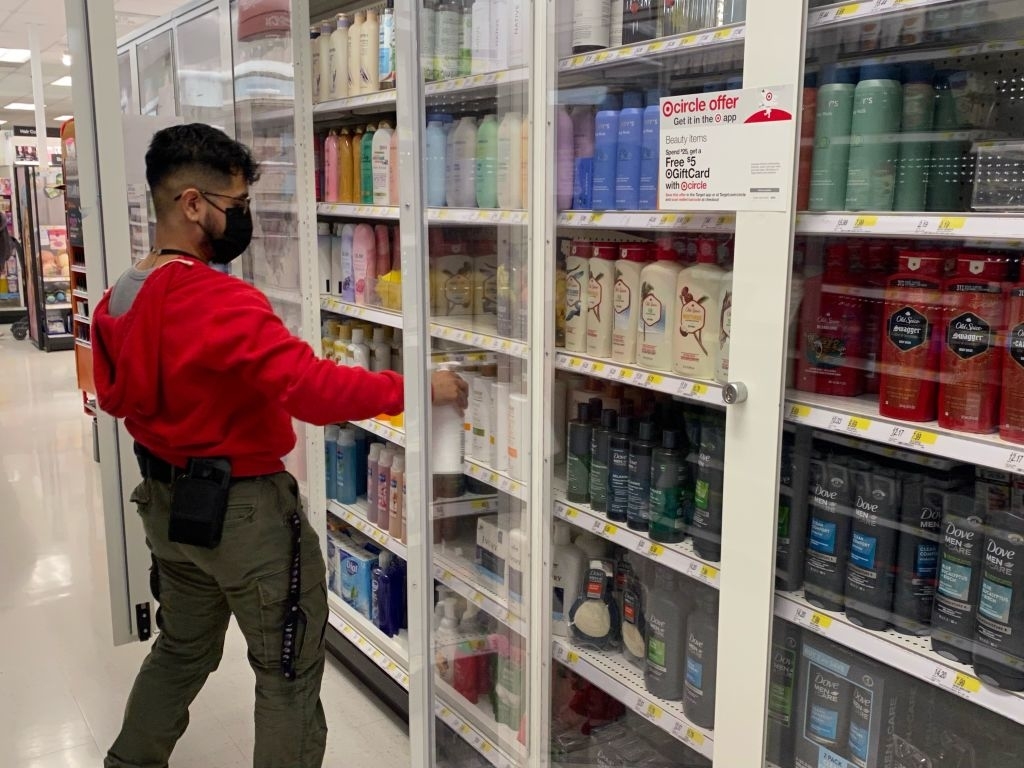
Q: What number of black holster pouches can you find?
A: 1